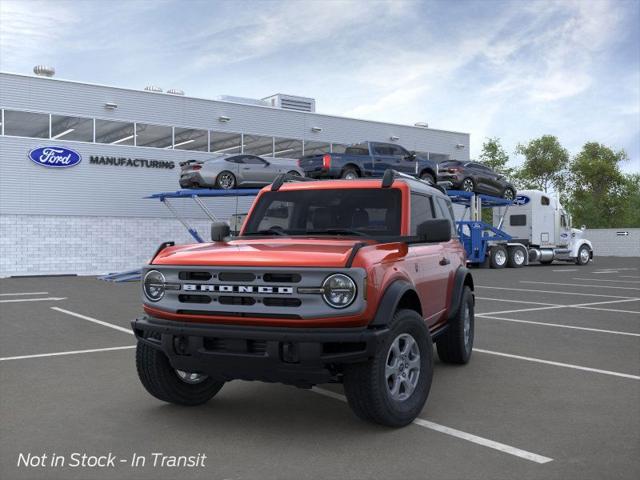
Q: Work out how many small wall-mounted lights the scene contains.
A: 5